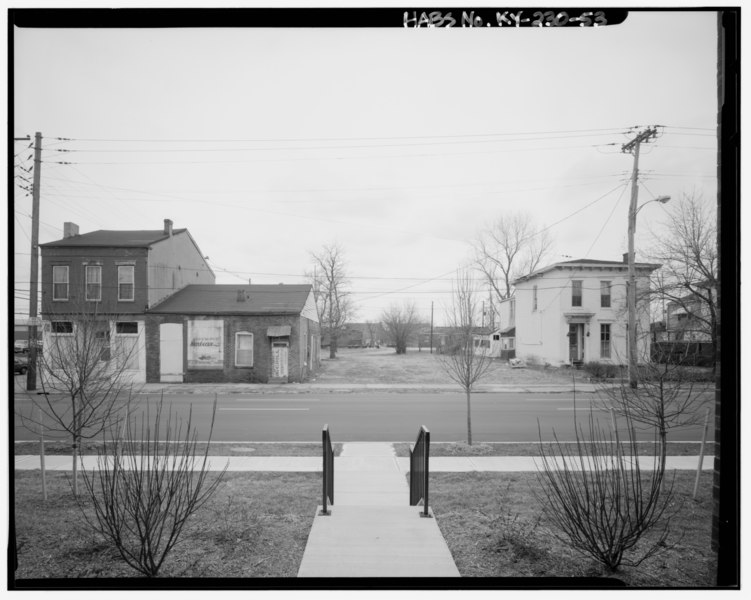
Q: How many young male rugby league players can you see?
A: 0